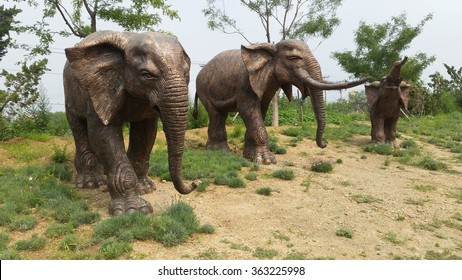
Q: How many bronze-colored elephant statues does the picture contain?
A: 3